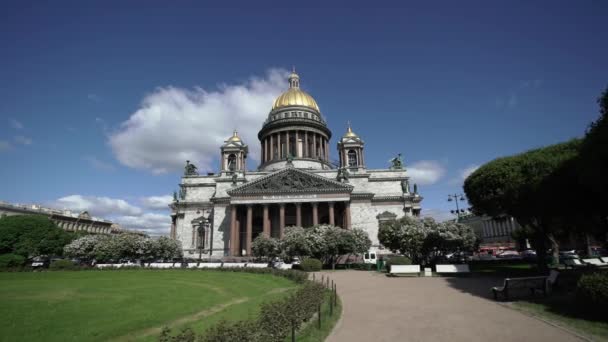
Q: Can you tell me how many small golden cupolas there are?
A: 2